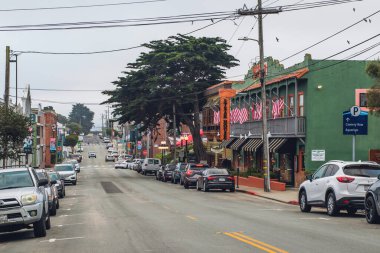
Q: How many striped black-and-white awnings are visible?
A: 4